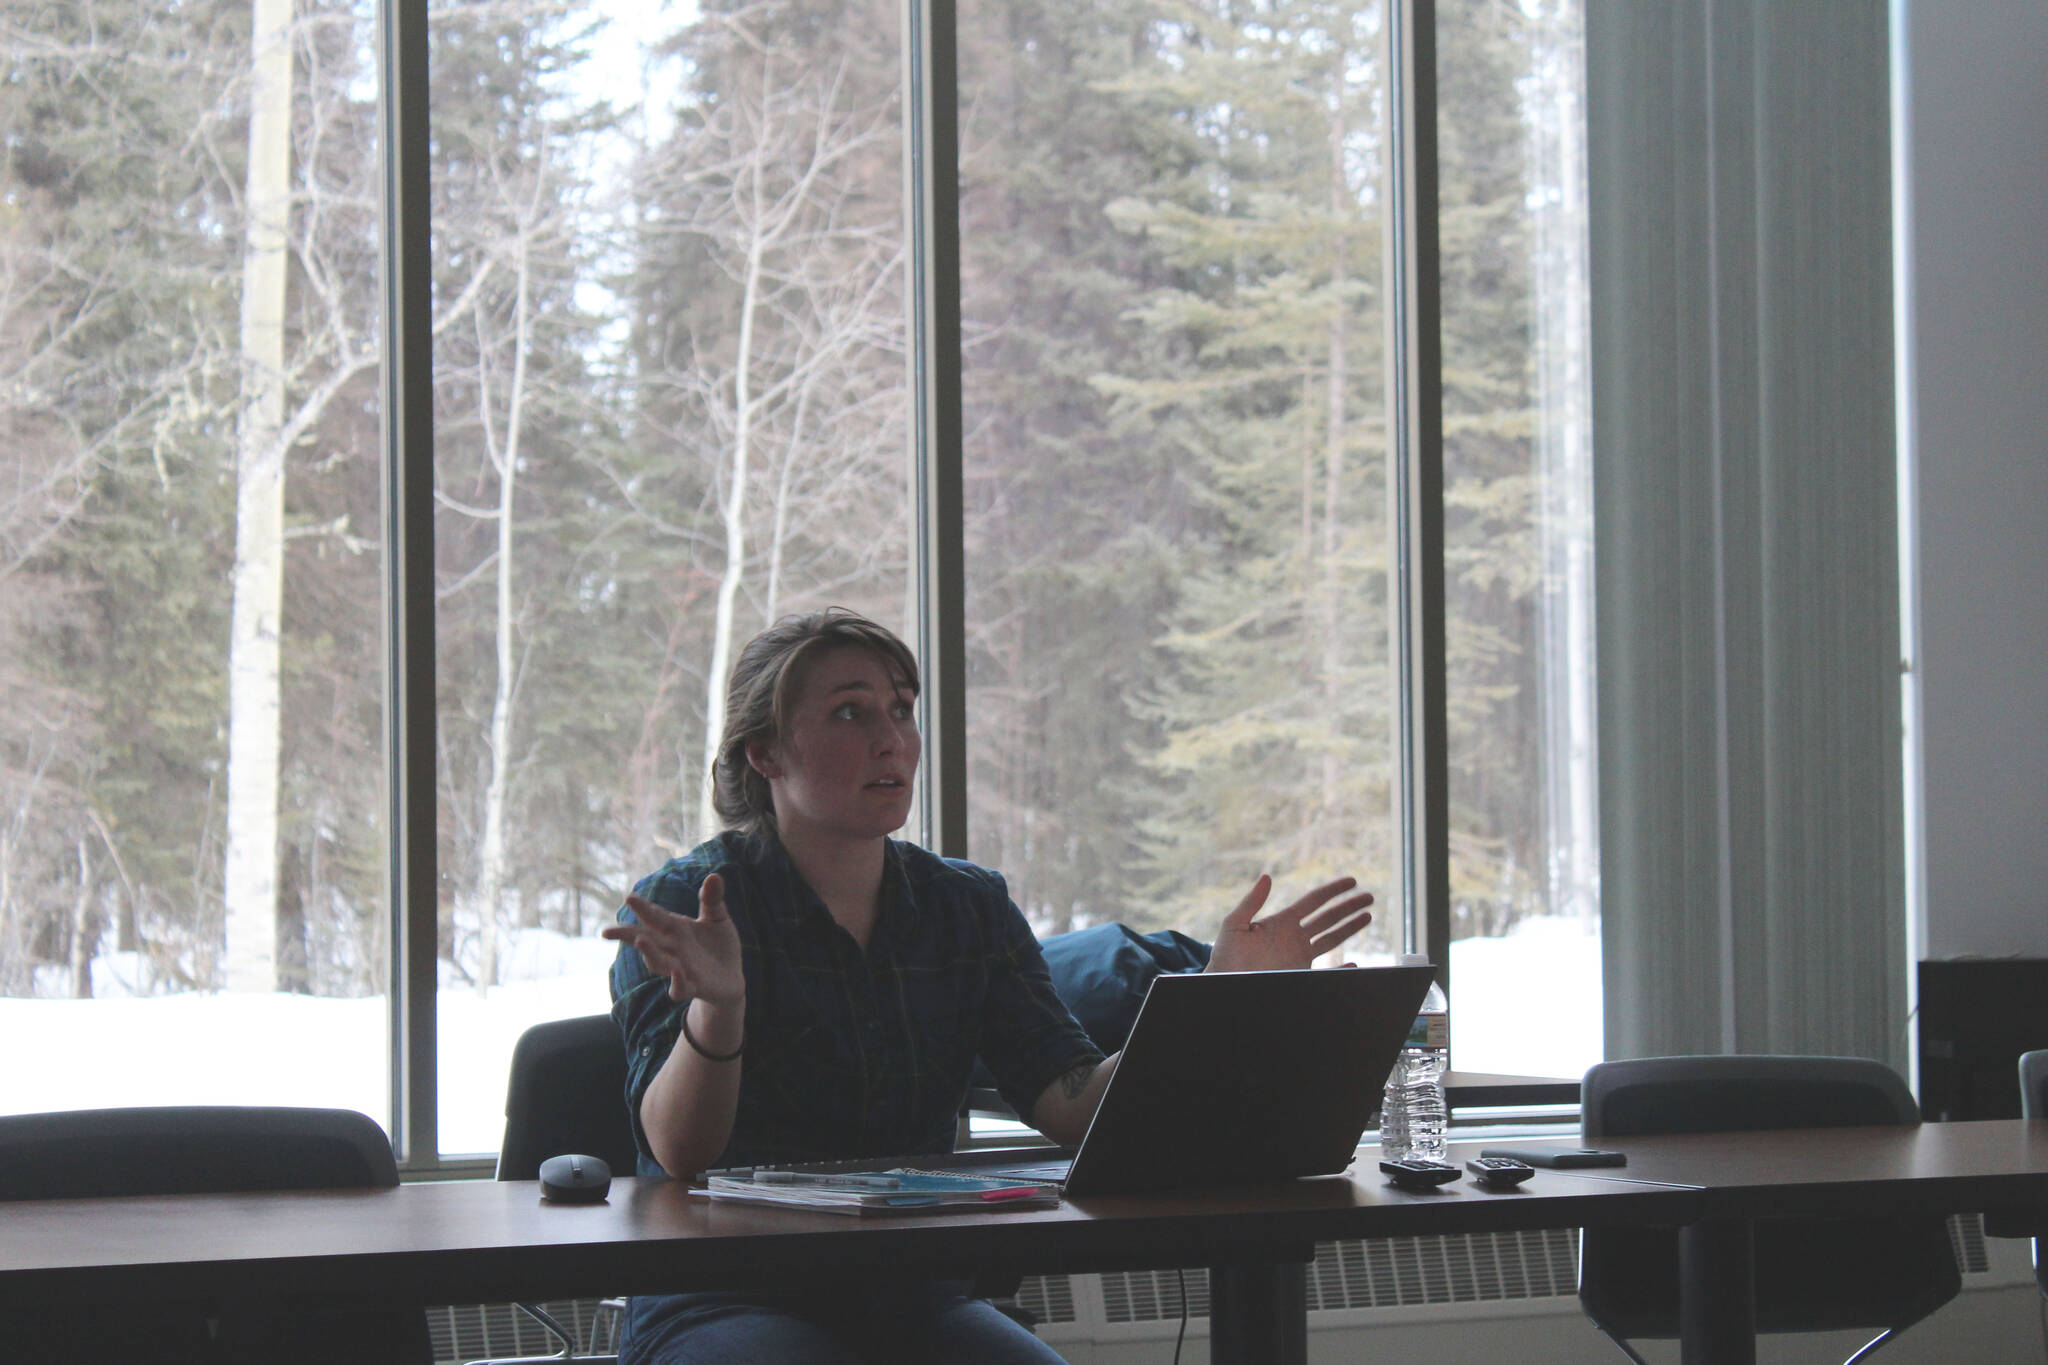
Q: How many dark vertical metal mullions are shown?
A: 3